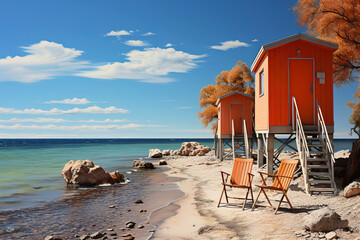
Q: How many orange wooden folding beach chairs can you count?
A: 2